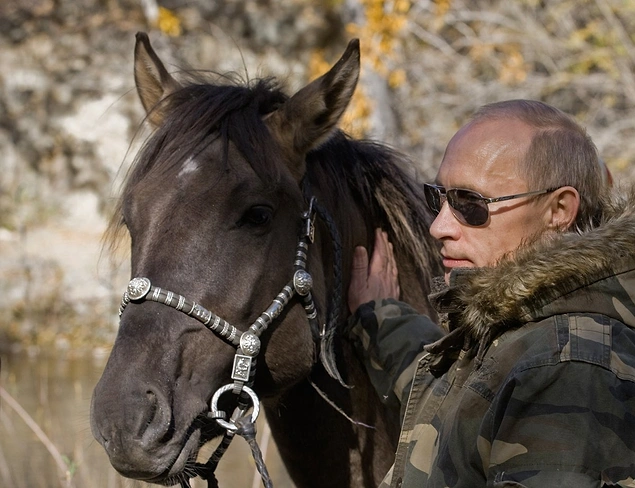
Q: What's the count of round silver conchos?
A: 3